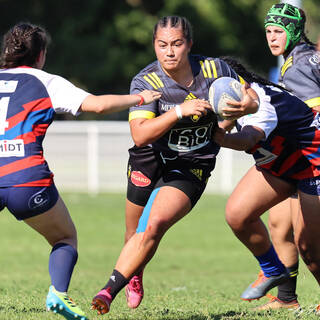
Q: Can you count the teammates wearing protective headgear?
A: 1